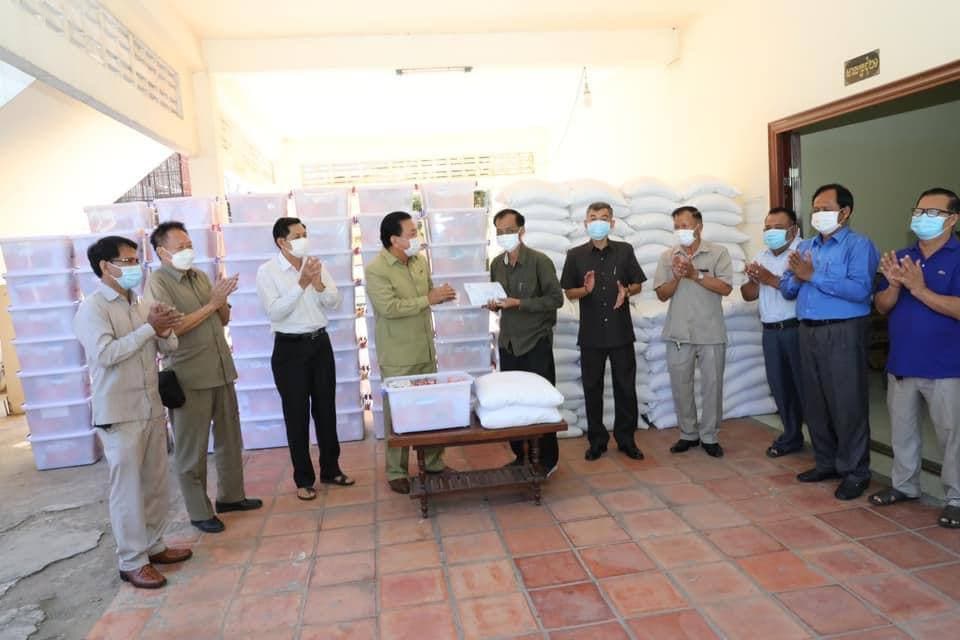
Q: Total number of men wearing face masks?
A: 10